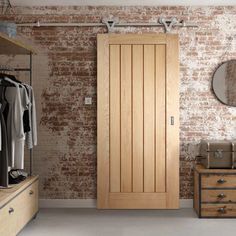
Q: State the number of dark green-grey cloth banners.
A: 0